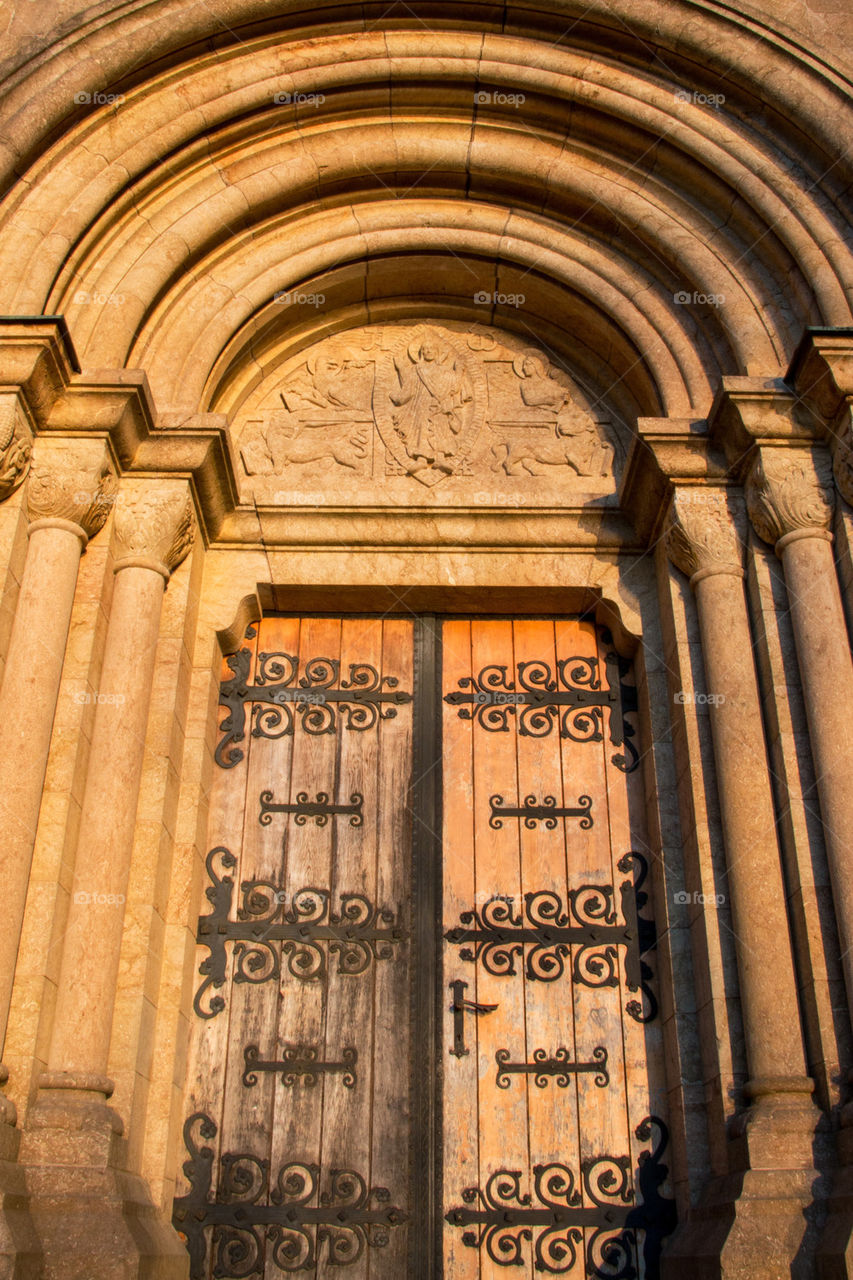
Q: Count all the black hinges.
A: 6